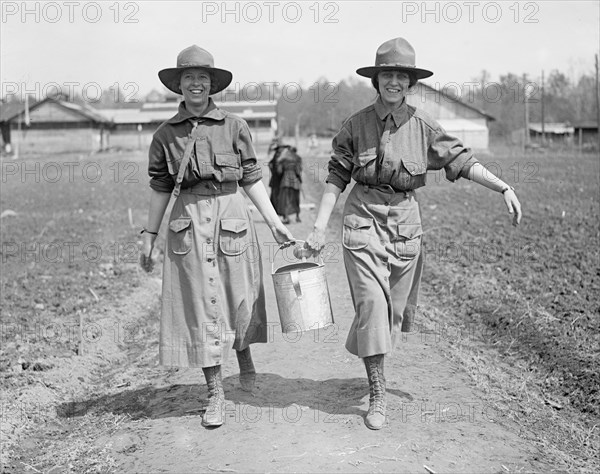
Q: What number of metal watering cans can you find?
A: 1